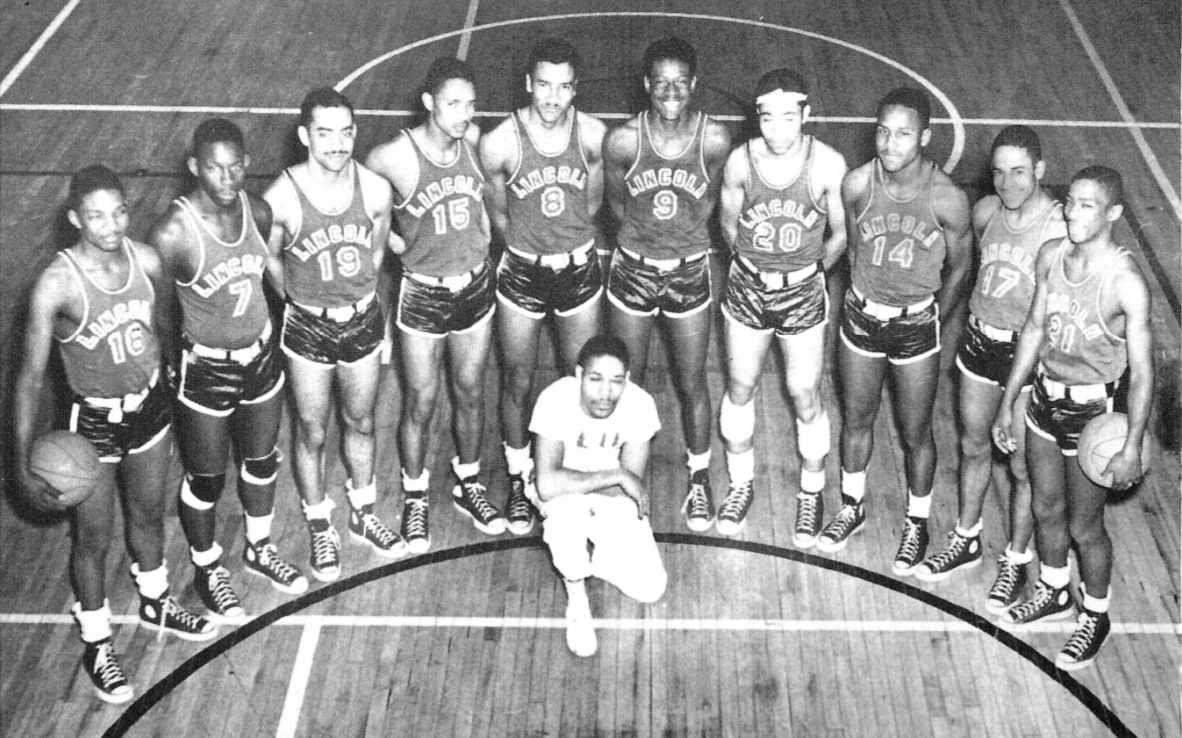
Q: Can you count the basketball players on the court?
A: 10